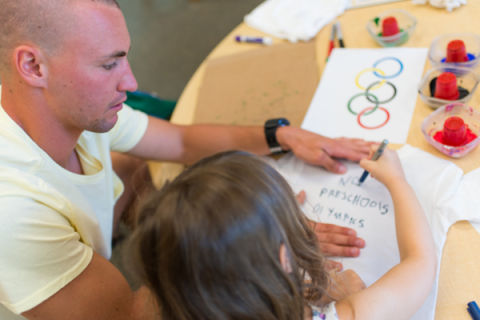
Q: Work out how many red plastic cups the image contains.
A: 4